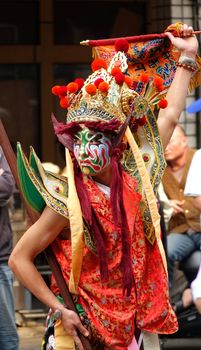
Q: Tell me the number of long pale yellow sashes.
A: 2